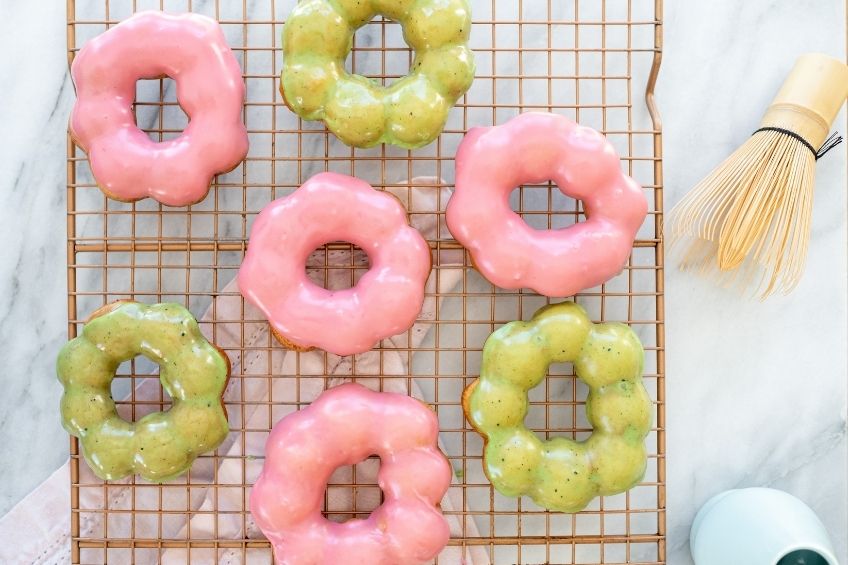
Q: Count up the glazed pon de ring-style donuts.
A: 7